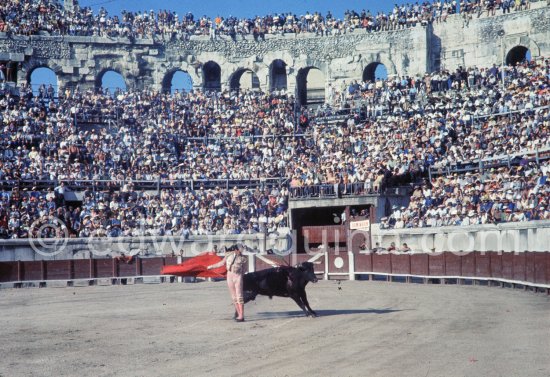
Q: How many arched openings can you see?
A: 9